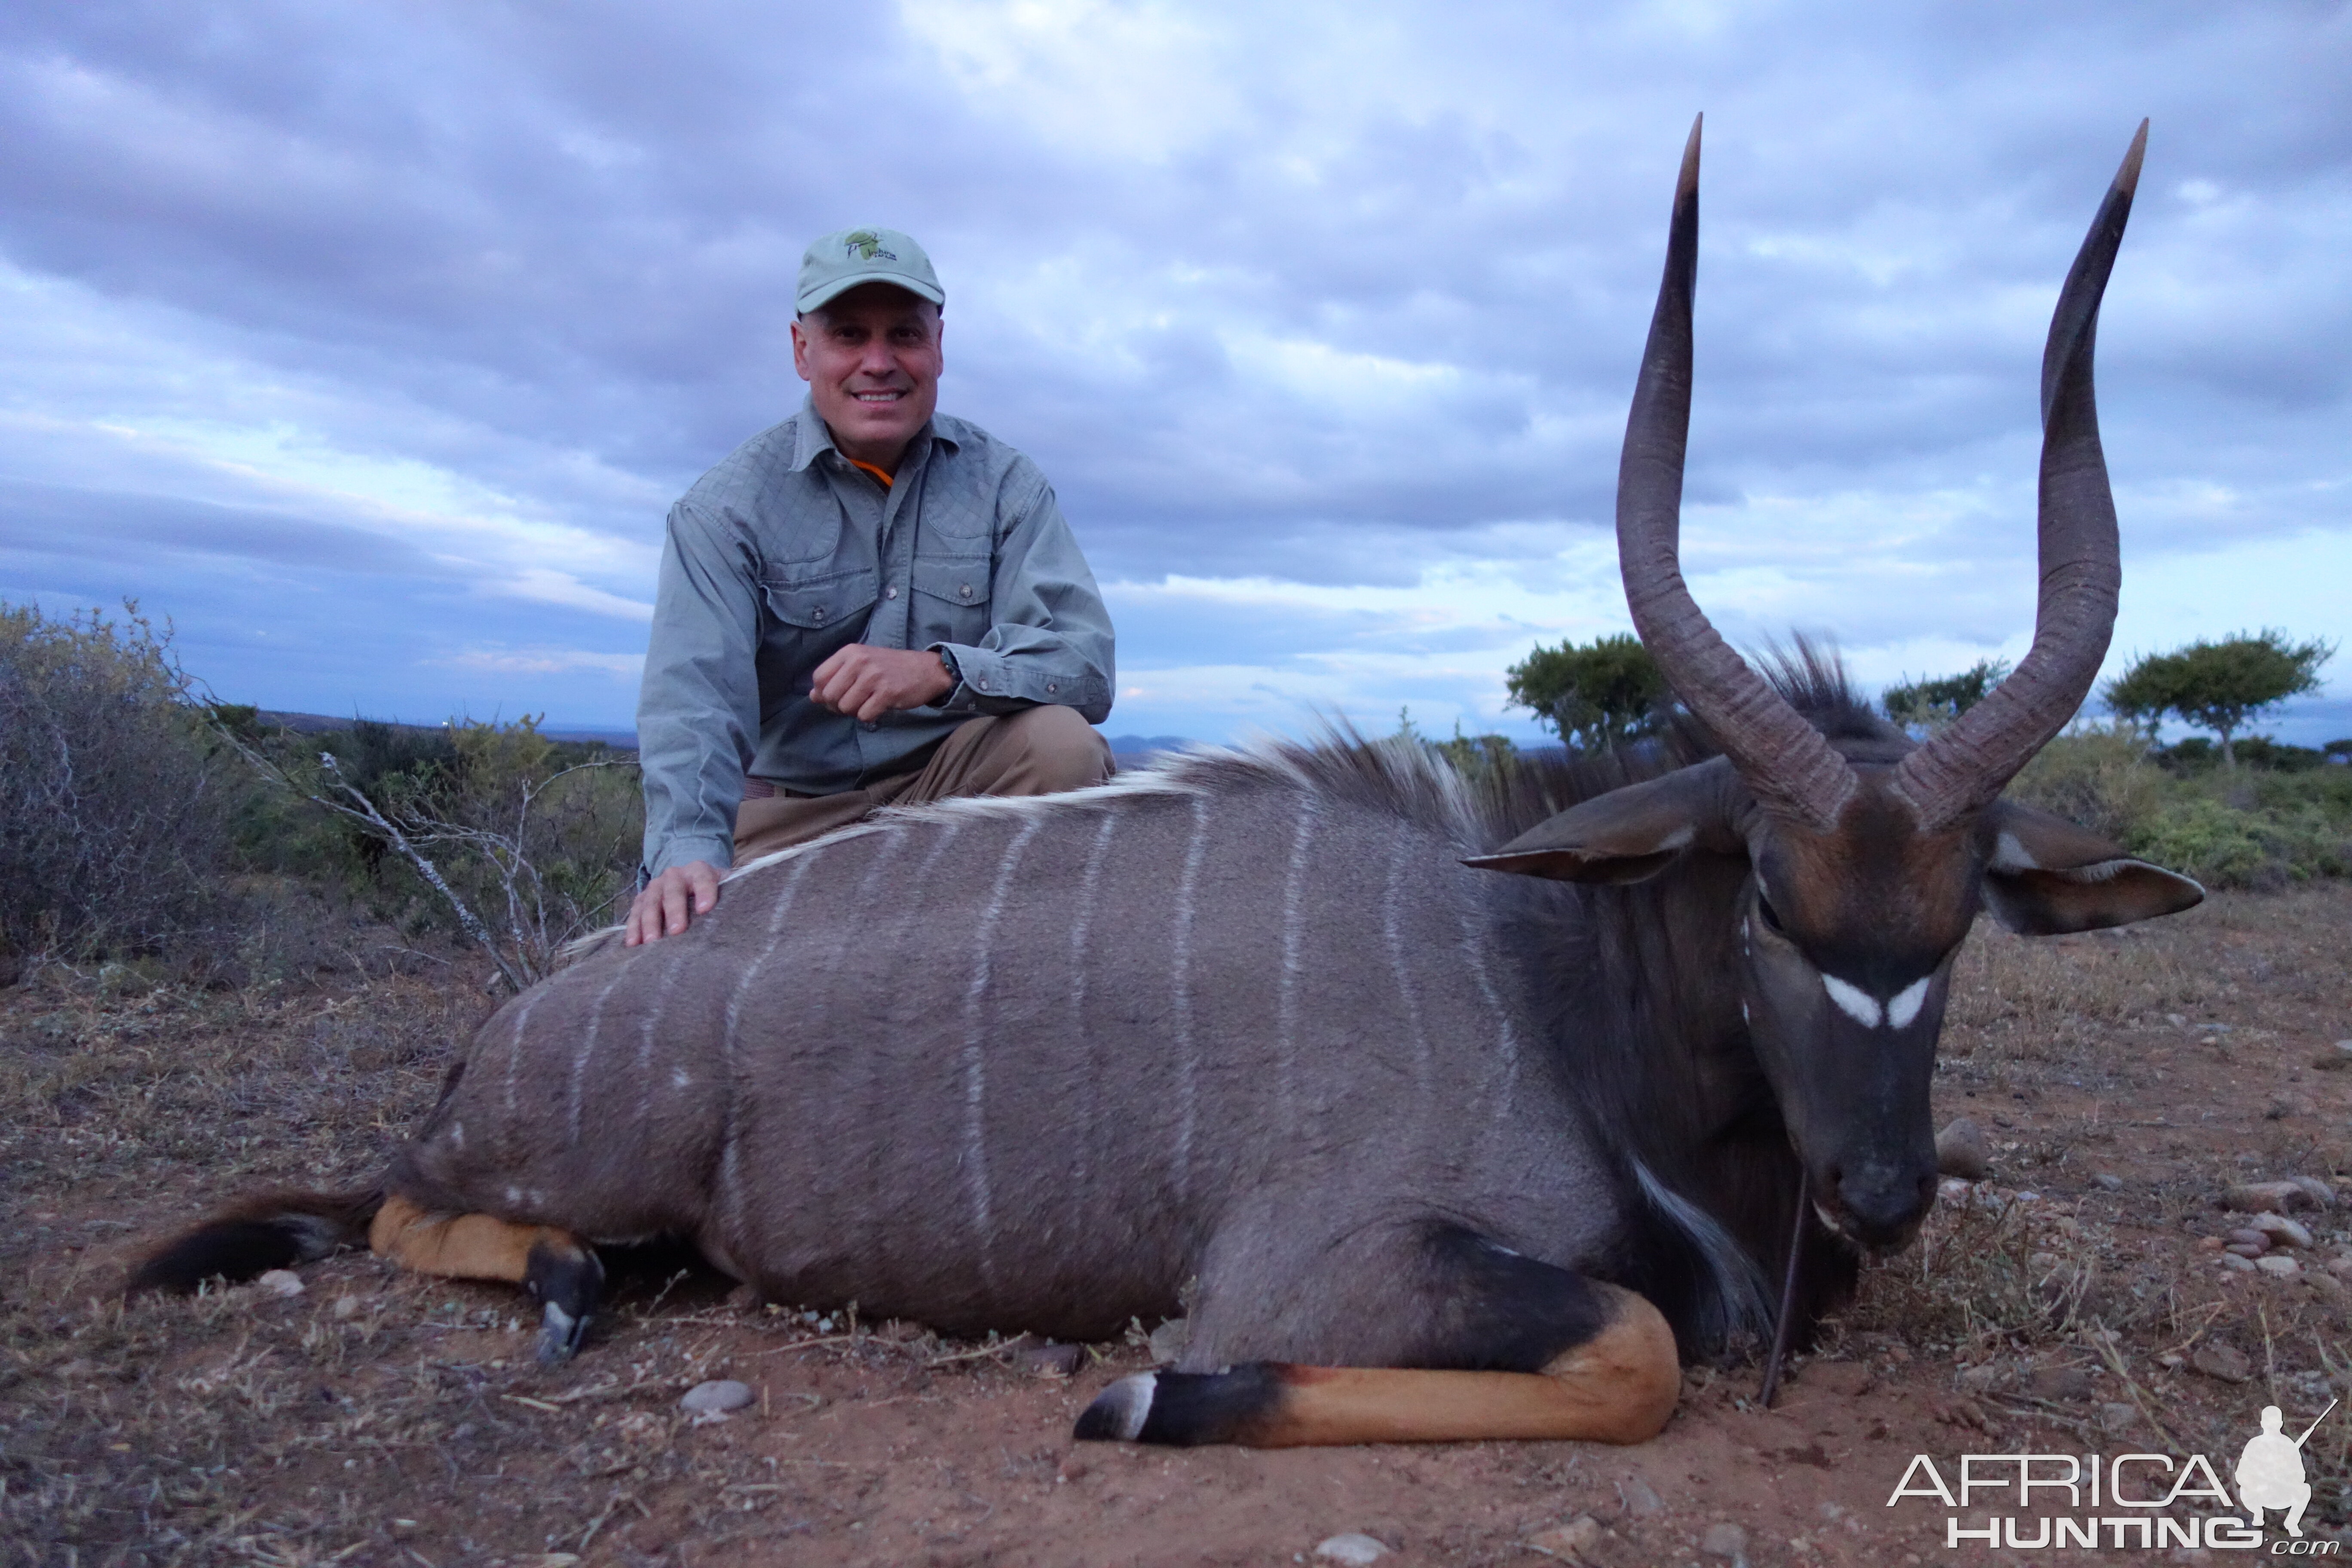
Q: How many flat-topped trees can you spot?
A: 3